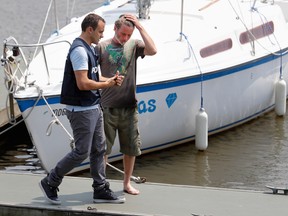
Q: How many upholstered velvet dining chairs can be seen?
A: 0